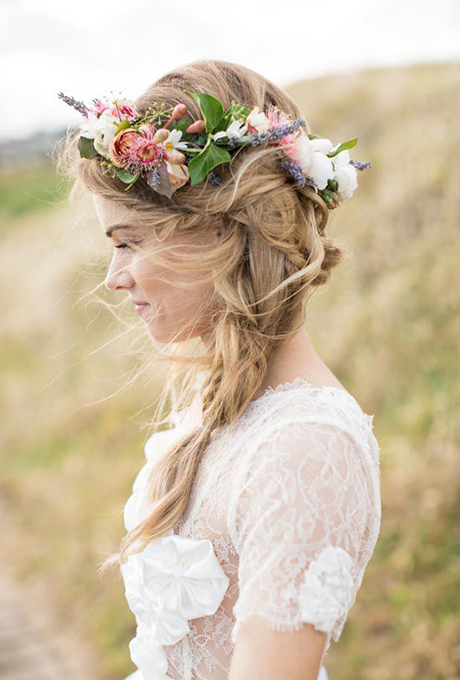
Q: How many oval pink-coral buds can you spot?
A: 4